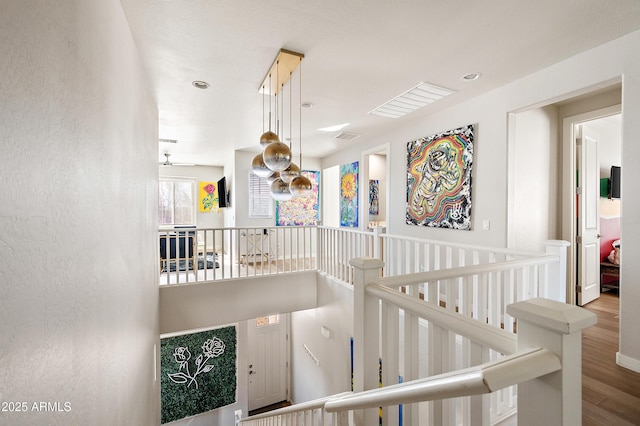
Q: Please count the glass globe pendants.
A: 7